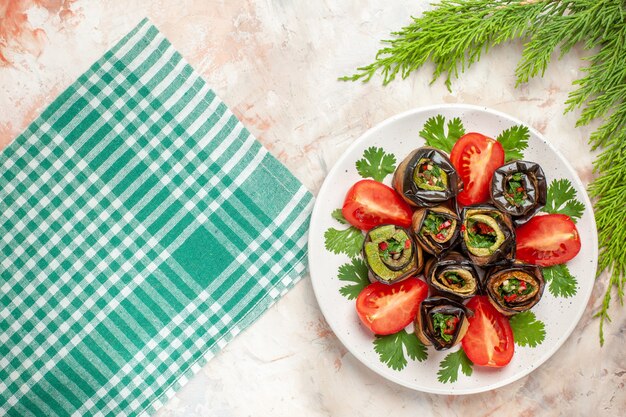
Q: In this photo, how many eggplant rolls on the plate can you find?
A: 8